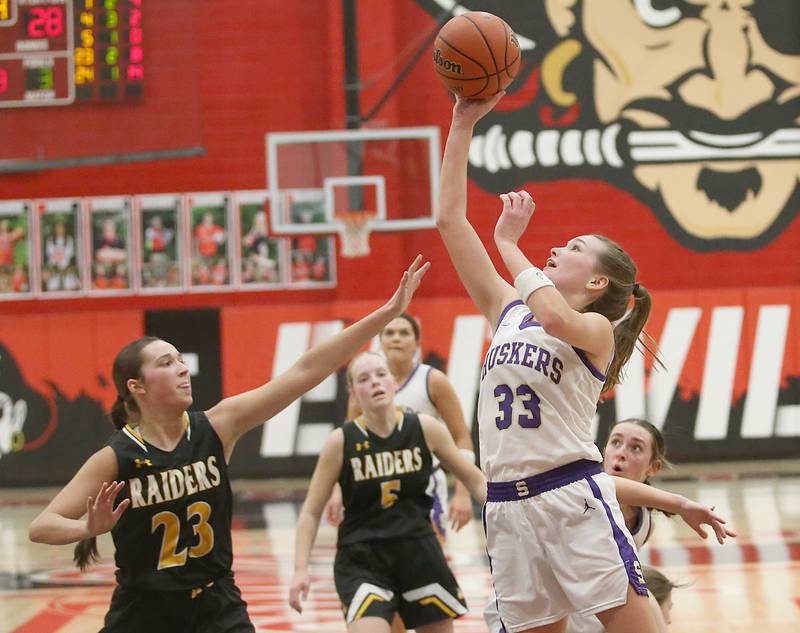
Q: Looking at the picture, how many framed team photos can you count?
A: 7